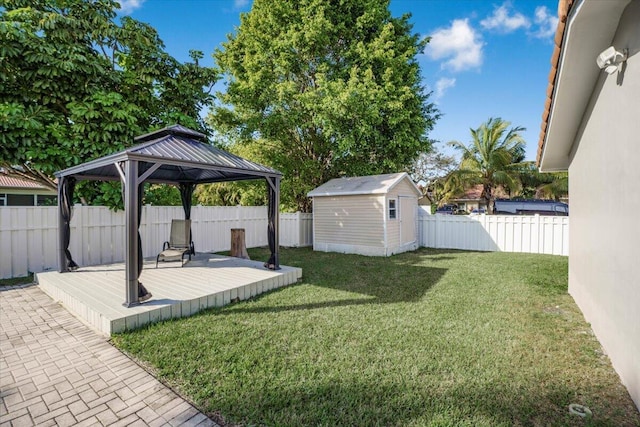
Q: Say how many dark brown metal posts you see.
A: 4